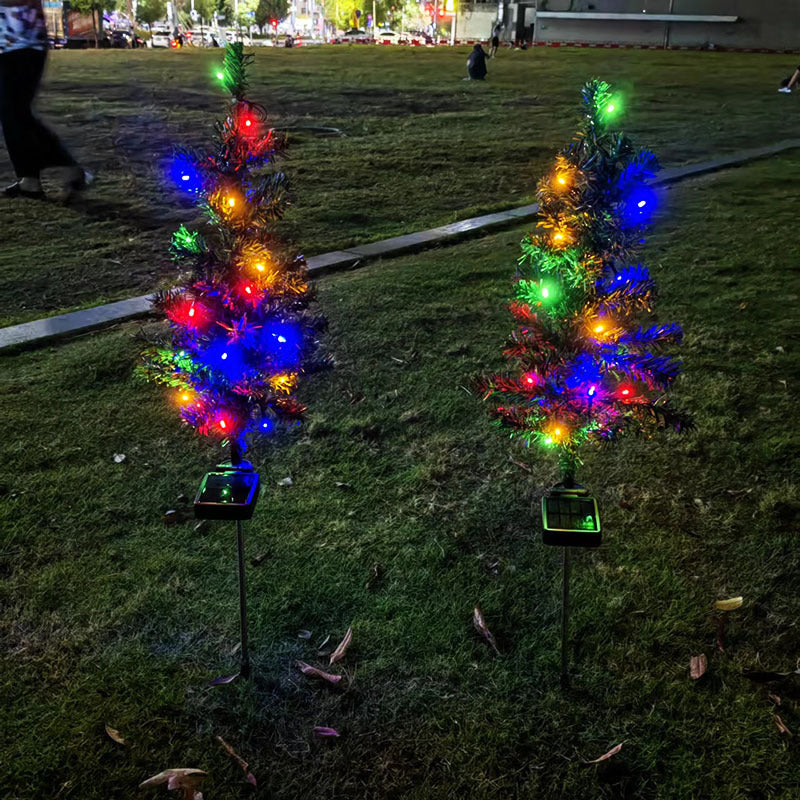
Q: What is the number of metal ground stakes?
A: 2